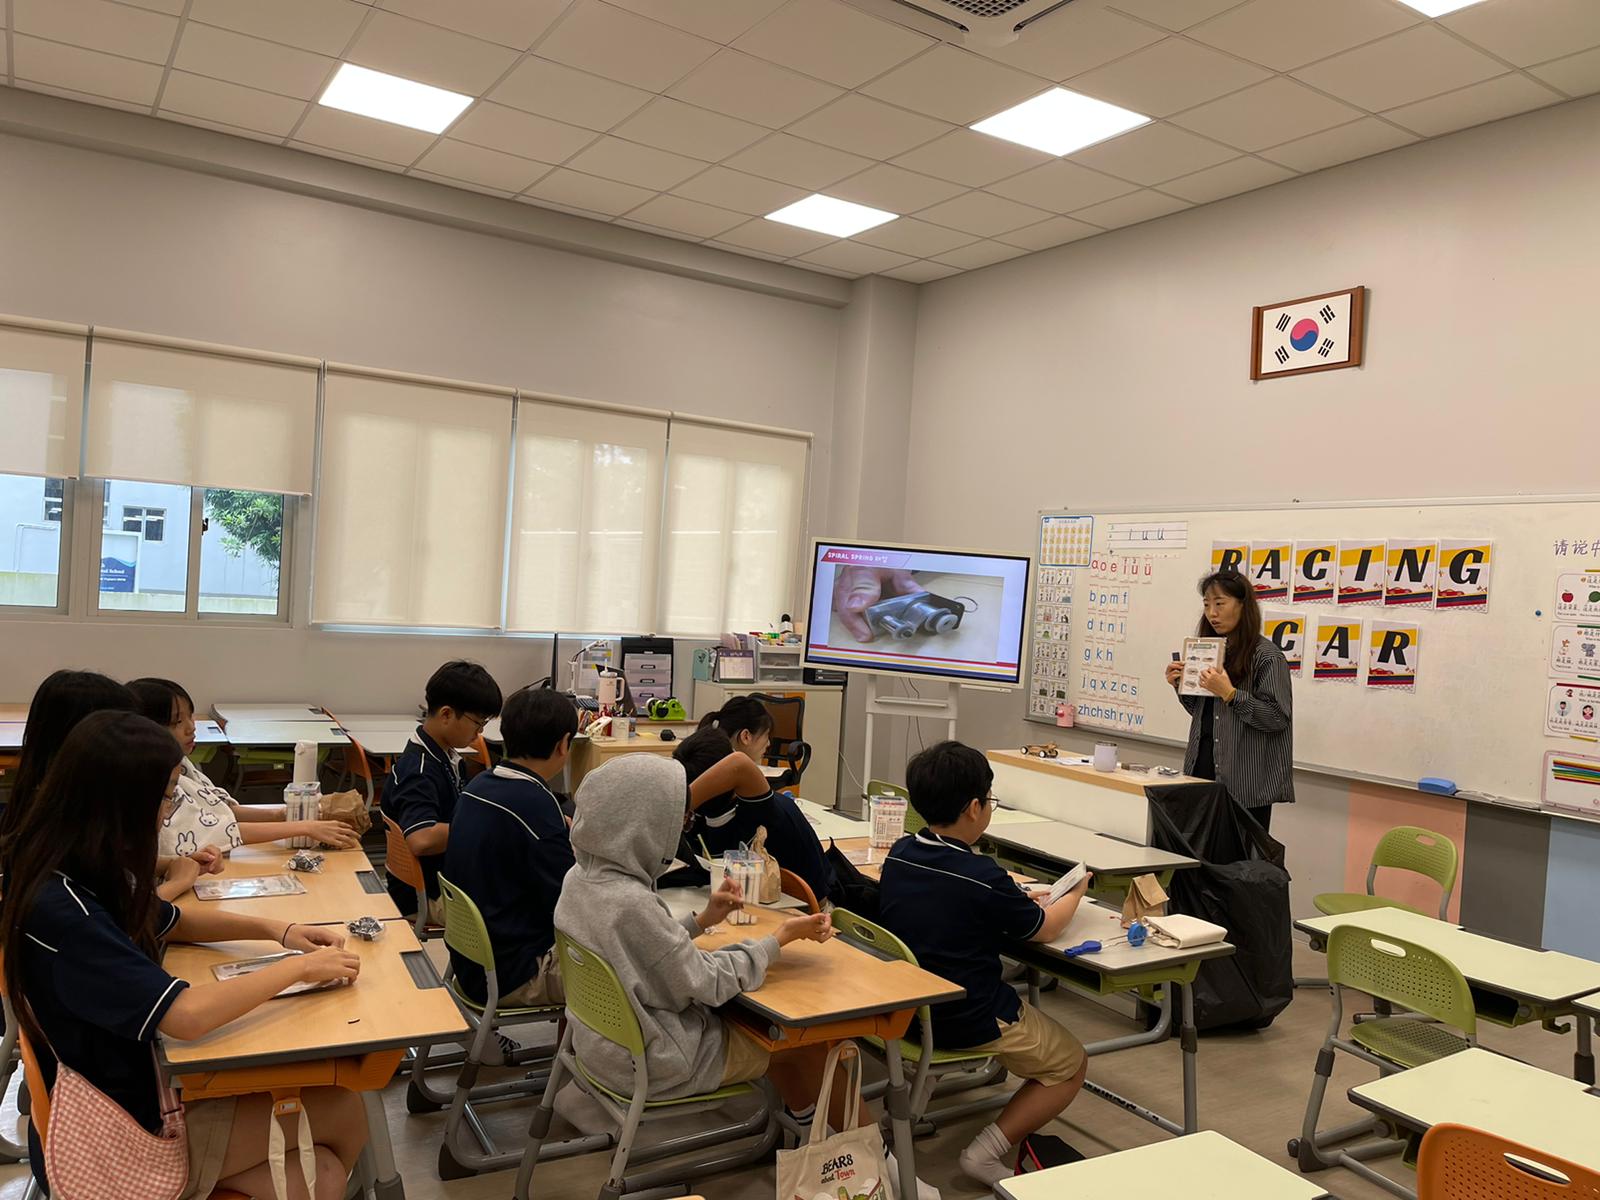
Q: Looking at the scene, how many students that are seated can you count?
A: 9